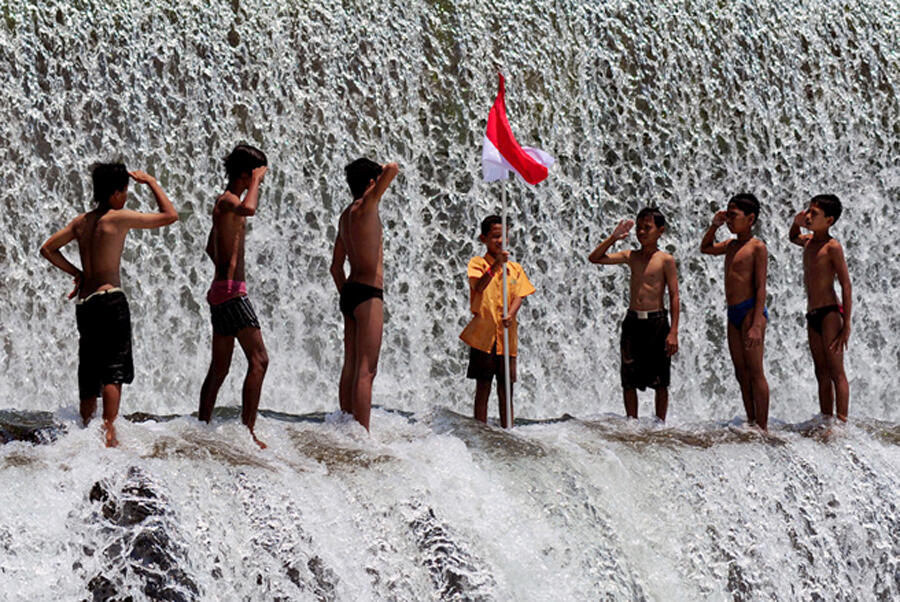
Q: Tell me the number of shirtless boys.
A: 6